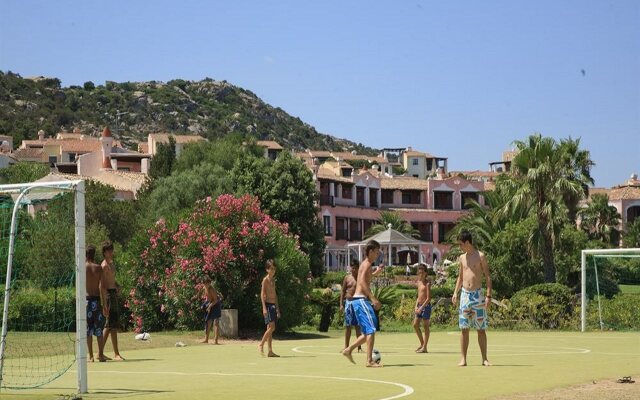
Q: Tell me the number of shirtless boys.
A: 8